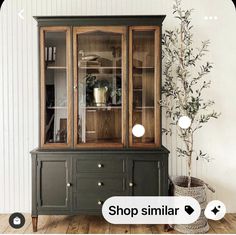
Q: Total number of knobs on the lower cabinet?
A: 5